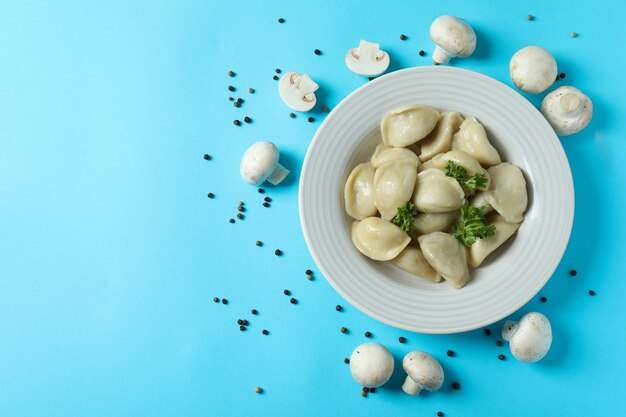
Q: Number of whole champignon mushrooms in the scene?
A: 7